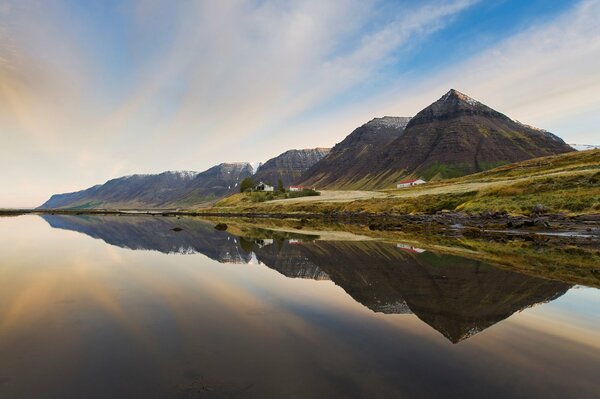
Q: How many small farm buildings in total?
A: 3